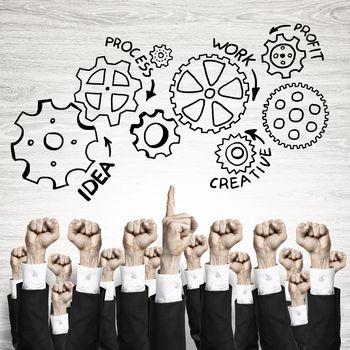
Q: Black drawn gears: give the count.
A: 8